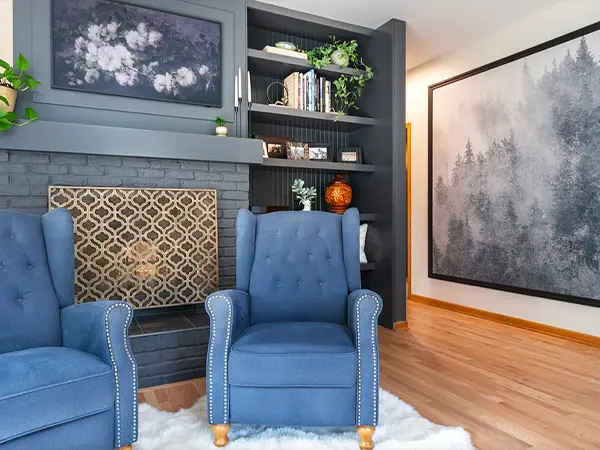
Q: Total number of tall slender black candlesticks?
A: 3